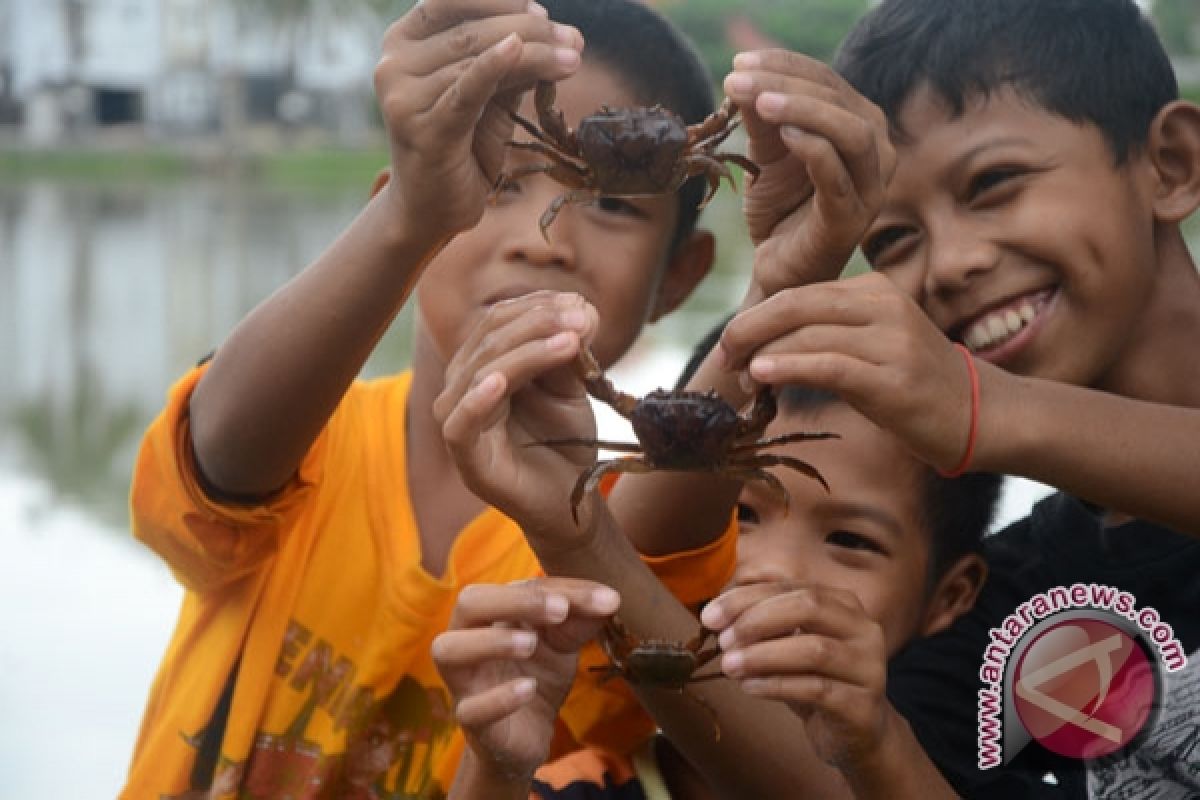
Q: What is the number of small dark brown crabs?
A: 3